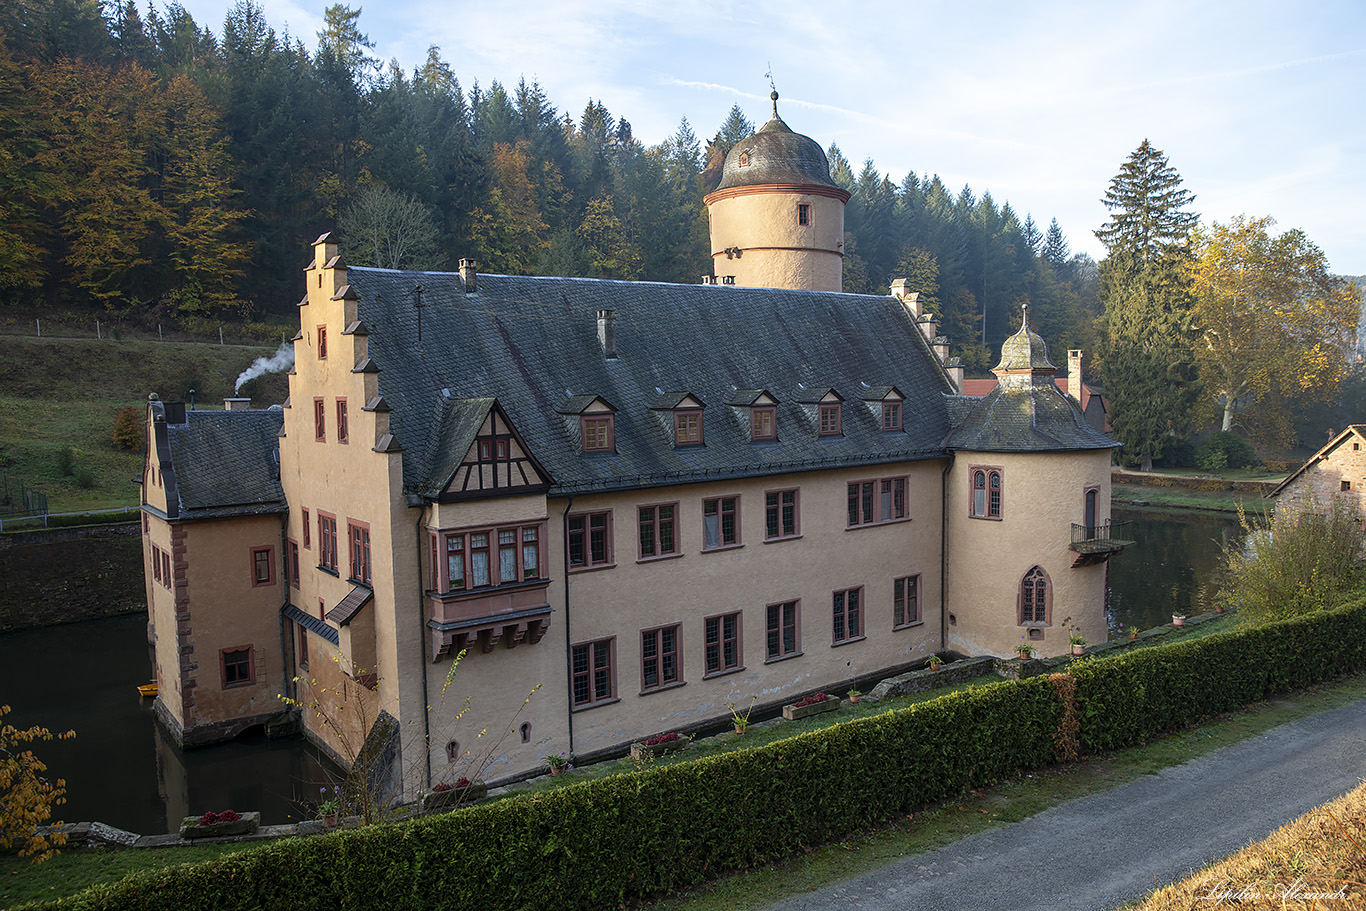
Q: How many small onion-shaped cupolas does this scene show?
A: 1